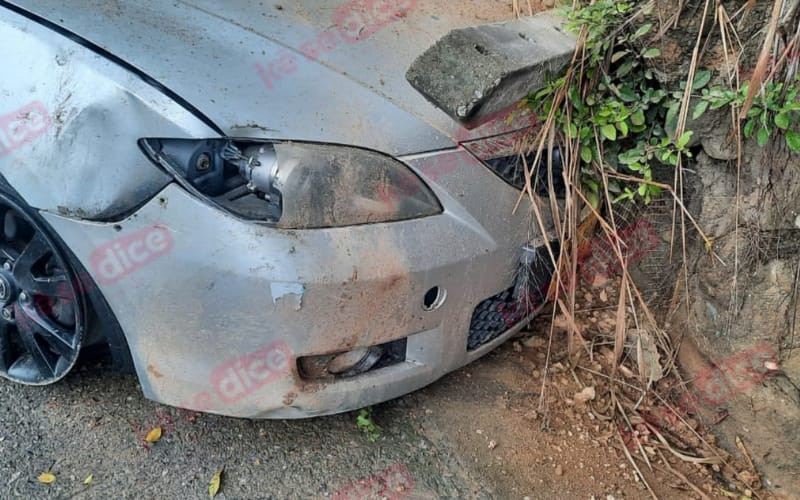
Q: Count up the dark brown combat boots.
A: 0